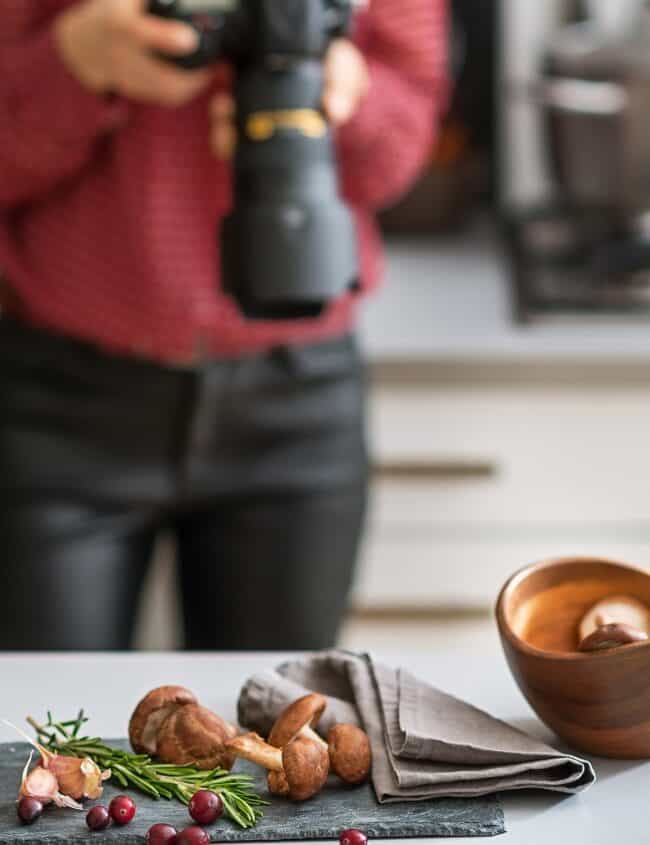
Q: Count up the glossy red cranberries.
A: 7